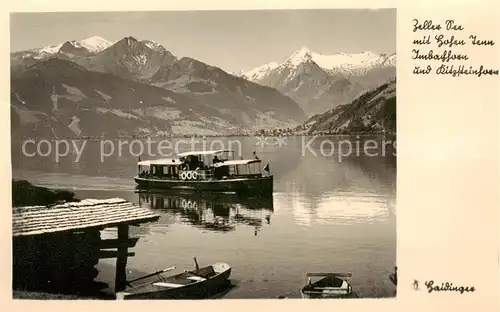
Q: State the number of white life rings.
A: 3